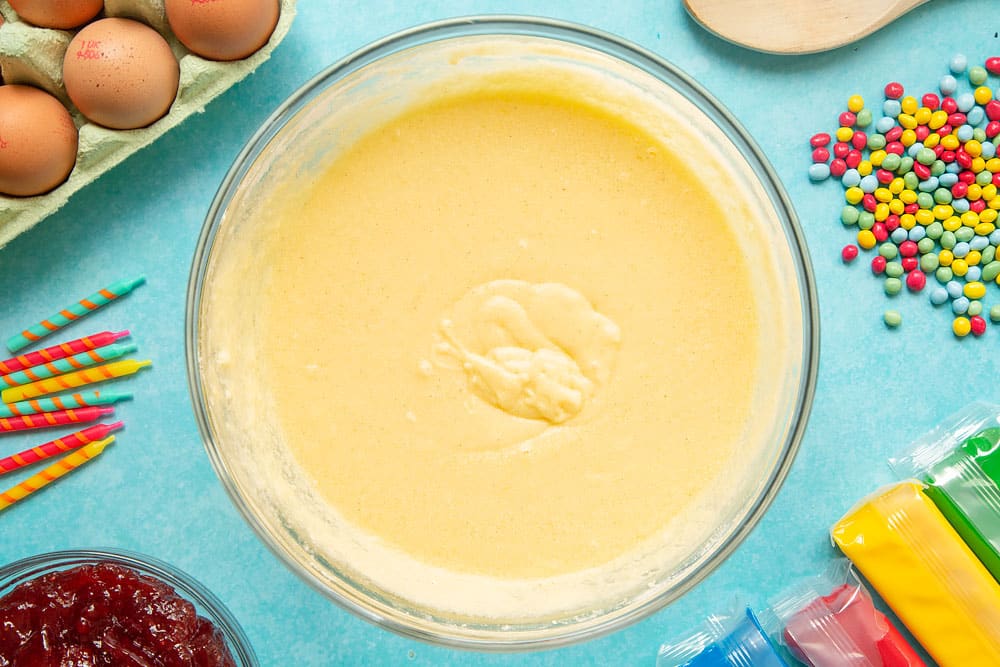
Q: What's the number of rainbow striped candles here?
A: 8